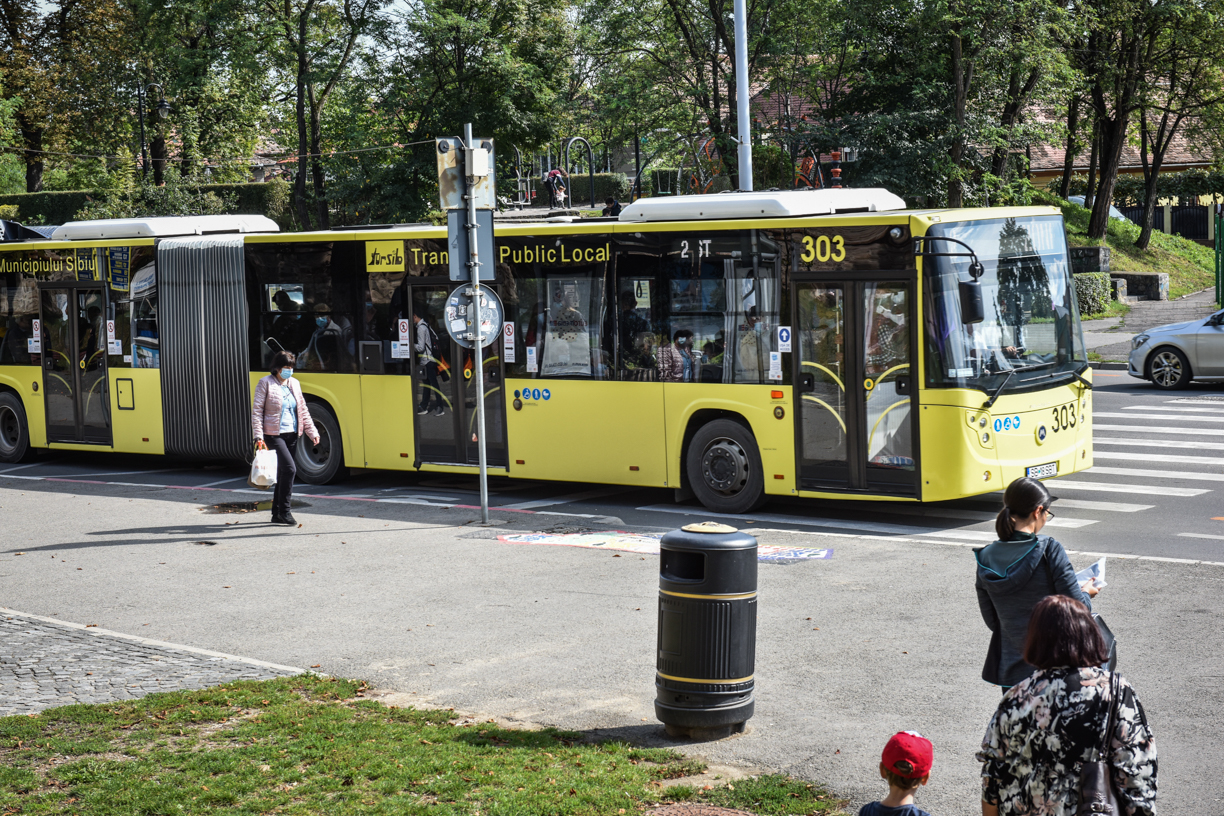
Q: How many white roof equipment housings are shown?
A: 2